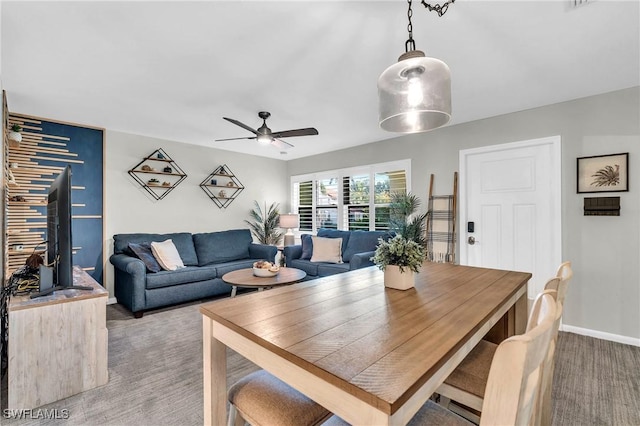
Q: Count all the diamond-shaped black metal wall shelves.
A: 2